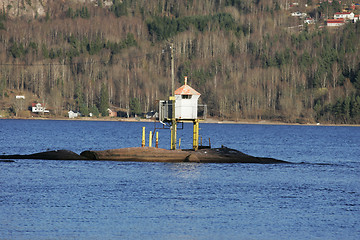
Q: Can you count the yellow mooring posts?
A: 3